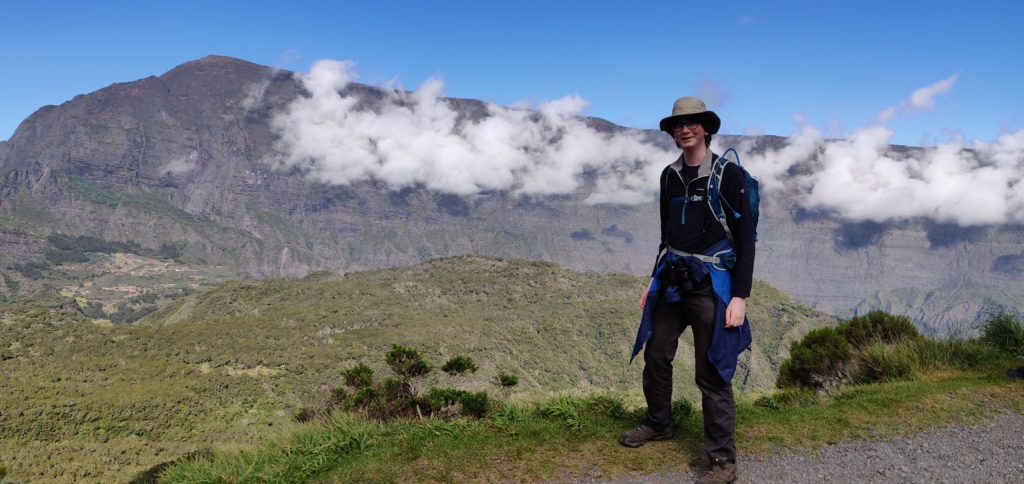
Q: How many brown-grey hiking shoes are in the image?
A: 2